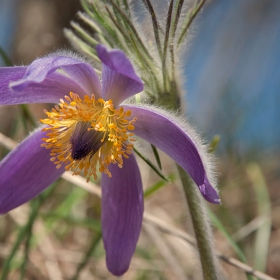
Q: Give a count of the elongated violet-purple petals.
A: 6